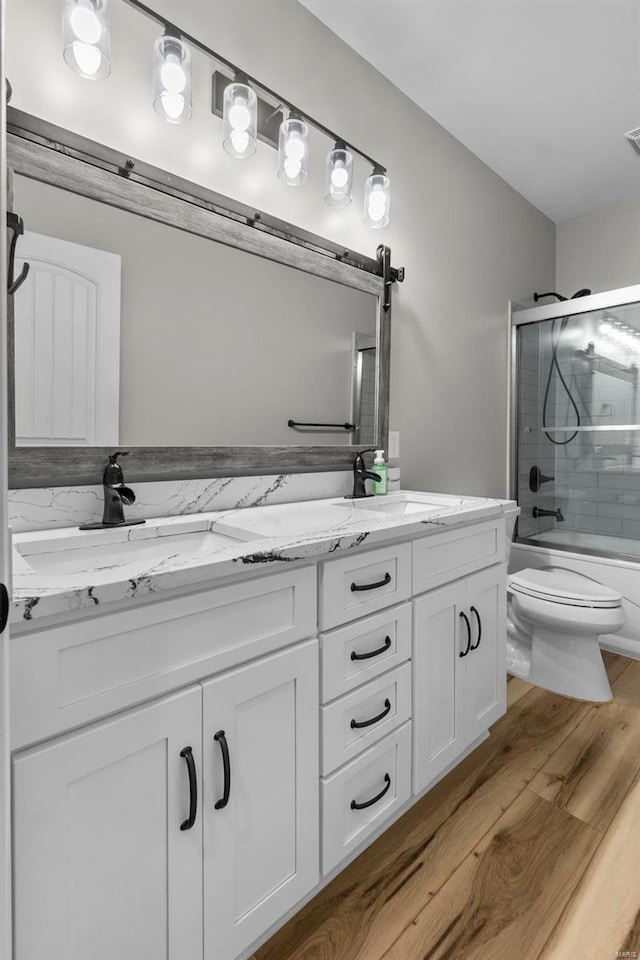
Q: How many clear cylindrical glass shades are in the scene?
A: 6